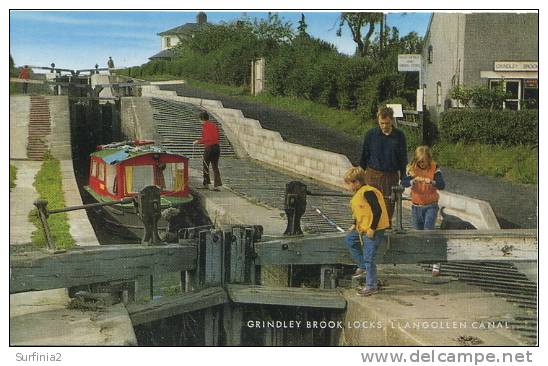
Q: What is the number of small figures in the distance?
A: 2